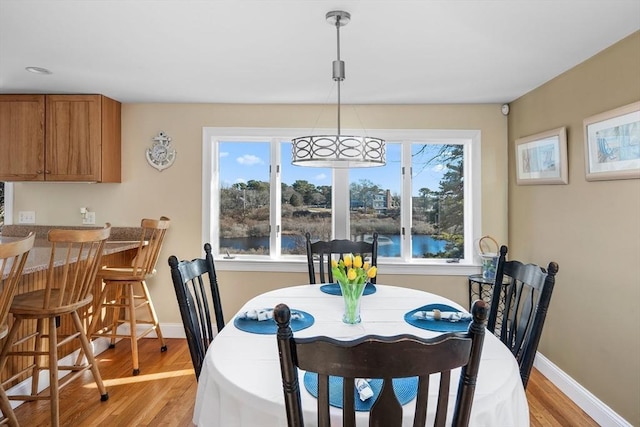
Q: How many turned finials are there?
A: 8